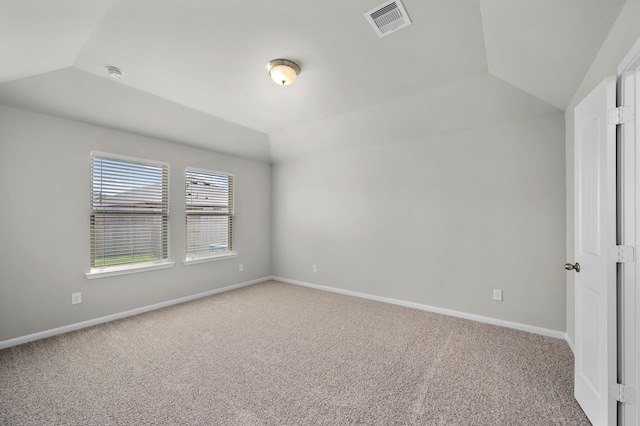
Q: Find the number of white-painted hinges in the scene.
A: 3